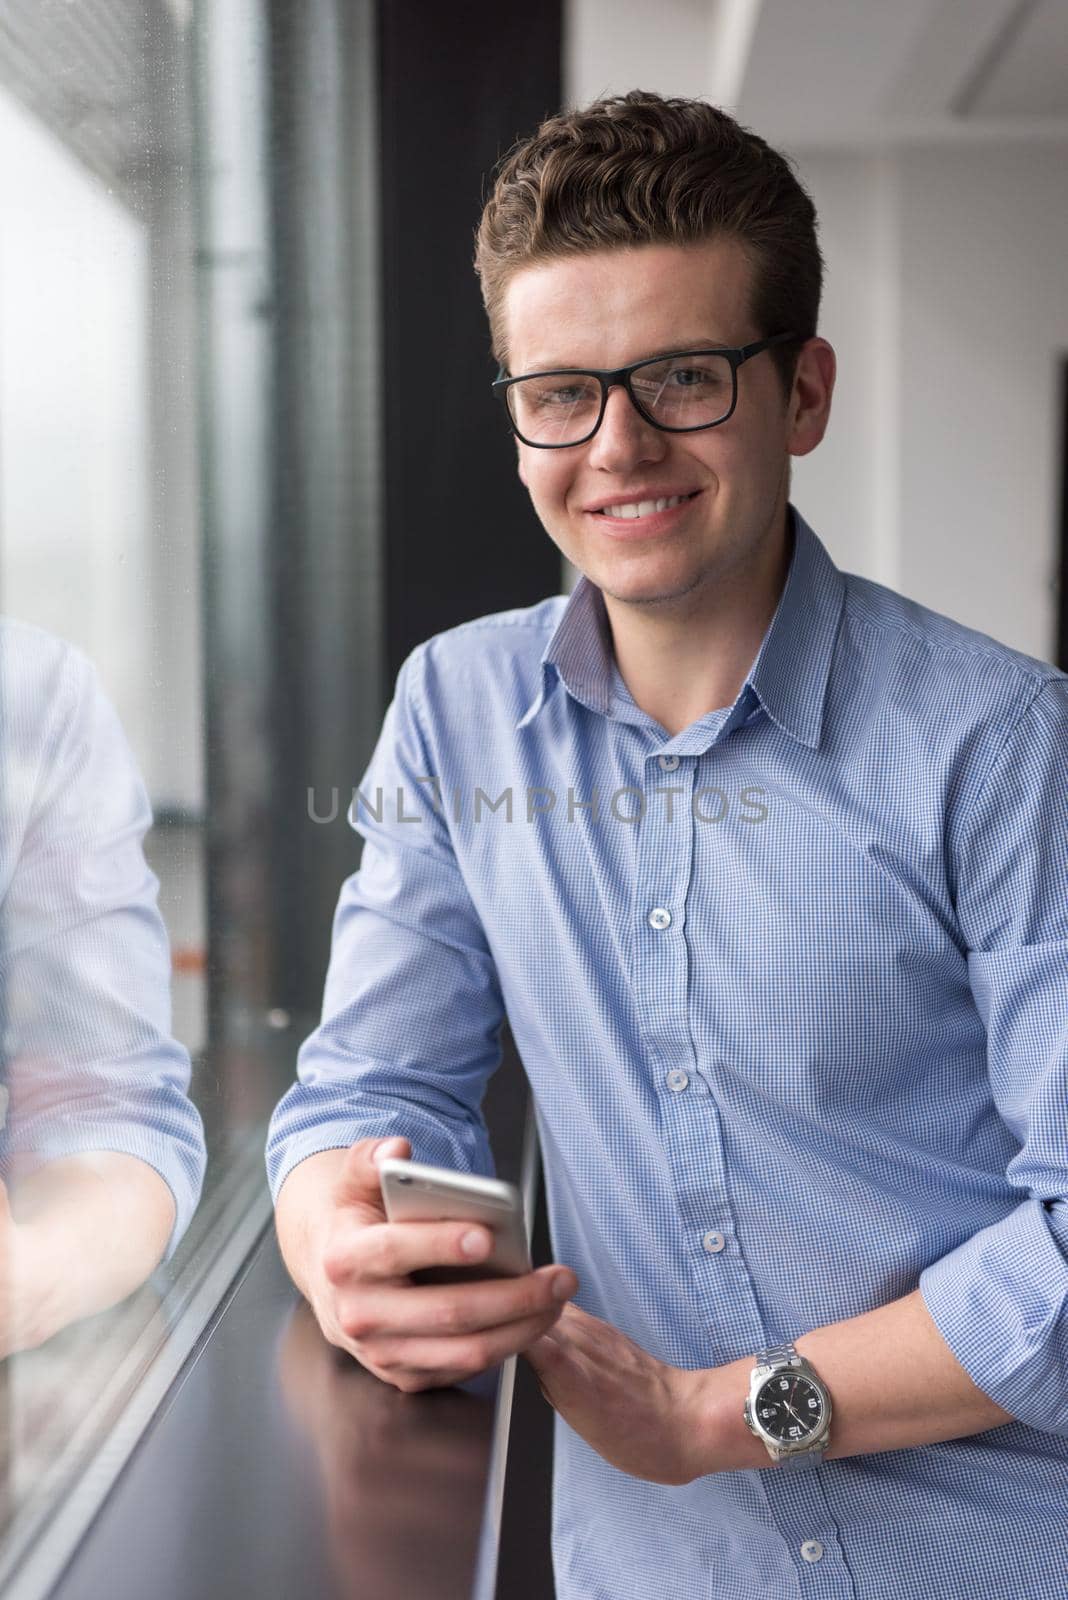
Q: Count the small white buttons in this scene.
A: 5